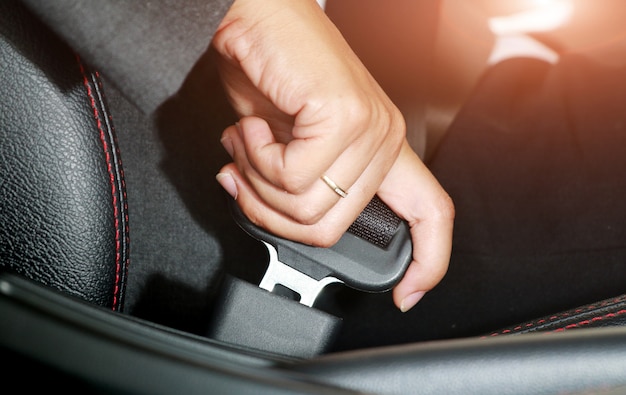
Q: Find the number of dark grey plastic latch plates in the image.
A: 1